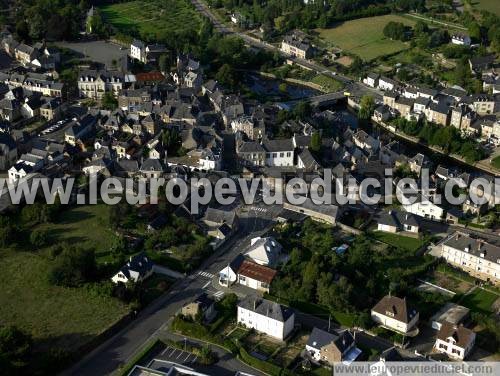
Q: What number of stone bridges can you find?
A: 1